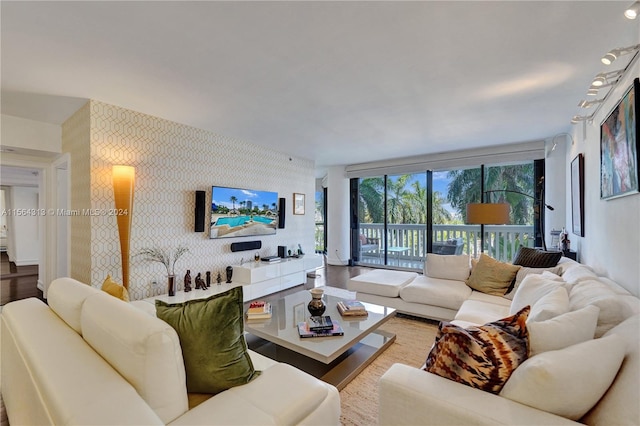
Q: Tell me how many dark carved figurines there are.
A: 5